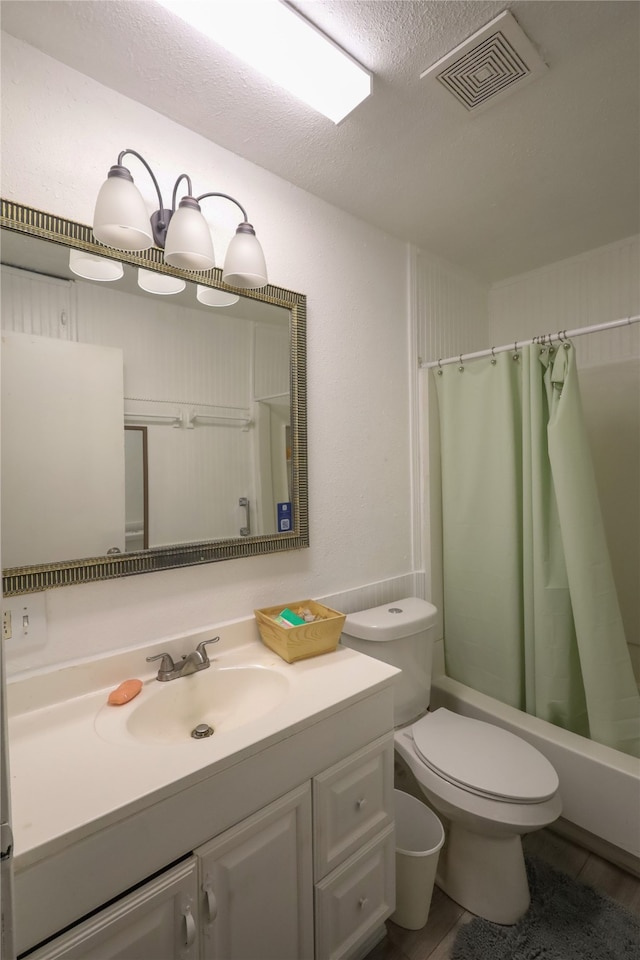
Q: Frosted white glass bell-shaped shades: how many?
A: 3